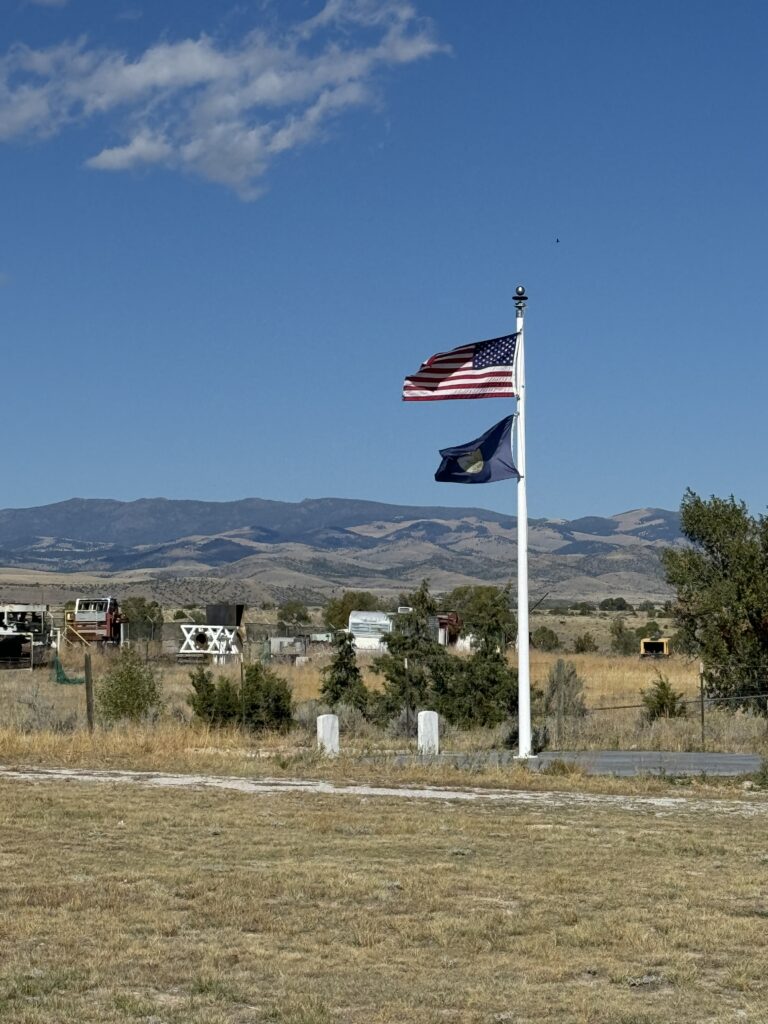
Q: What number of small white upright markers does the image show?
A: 2